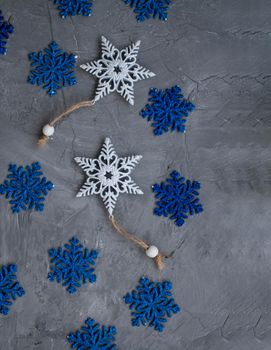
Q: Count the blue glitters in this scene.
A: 11